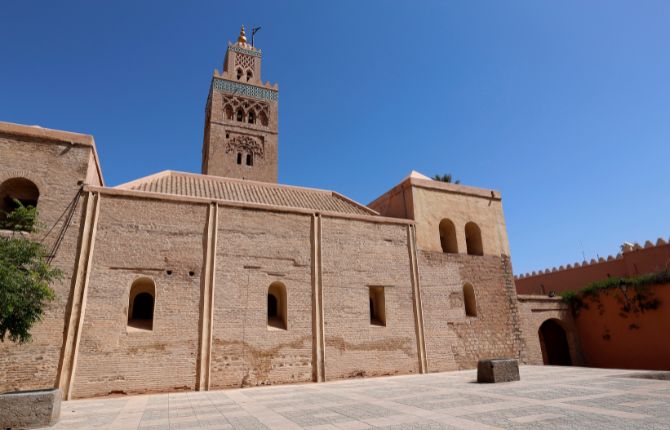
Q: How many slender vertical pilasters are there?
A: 4